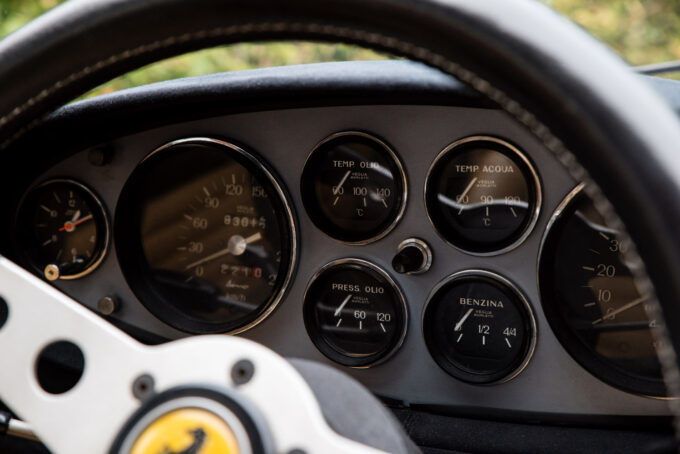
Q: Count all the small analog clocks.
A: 1